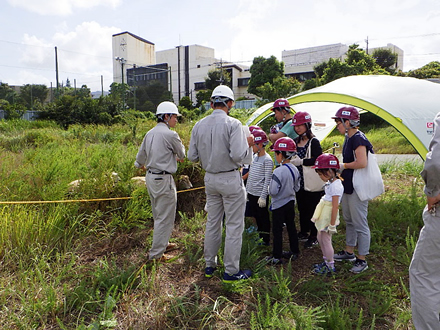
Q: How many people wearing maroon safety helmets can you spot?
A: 7